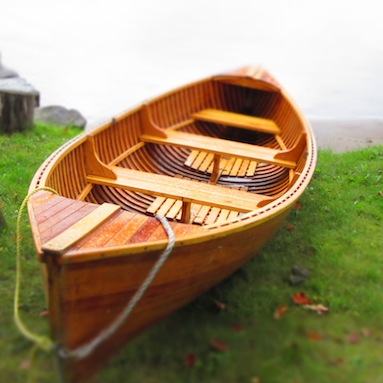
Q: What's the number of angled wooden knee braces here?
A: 4